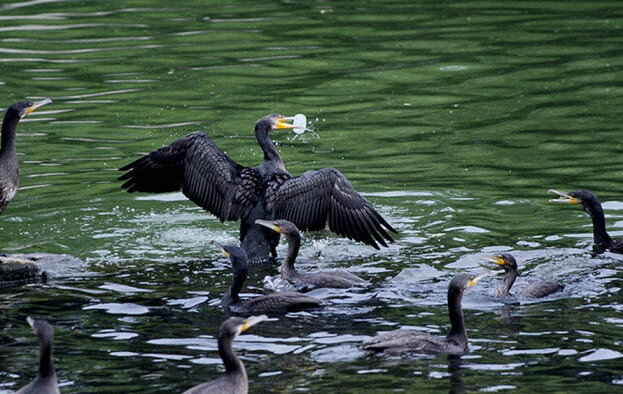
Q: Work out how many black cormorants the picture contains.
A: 9